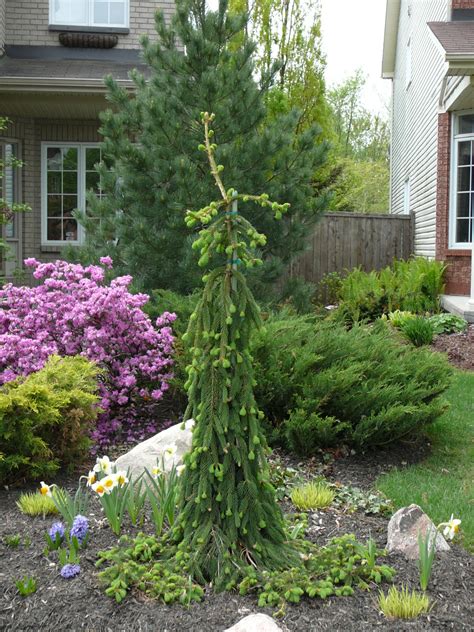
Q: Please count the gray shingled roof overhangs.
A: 2